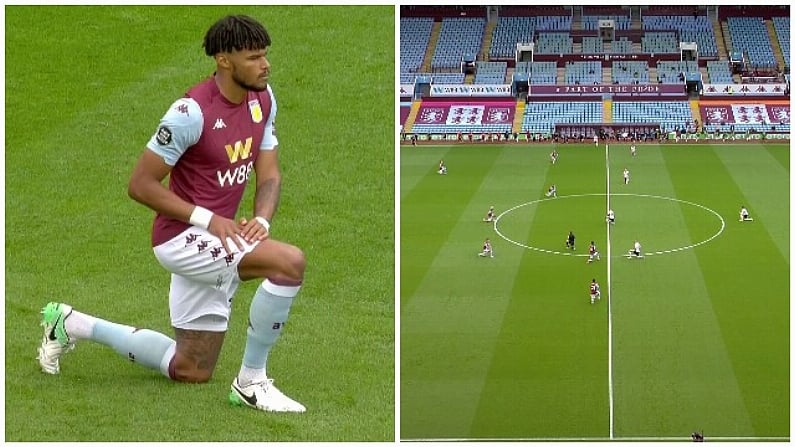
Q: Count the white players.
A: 5